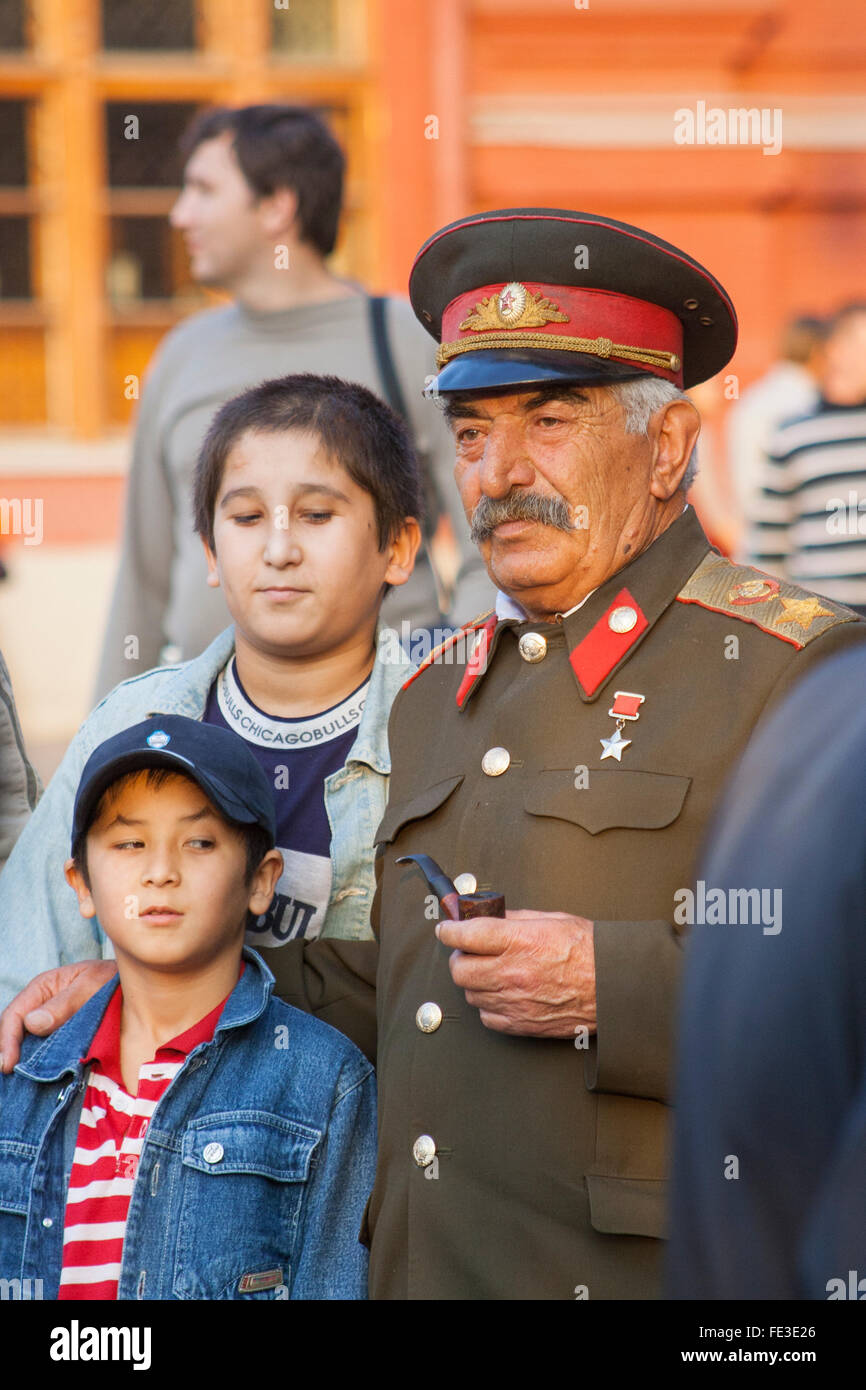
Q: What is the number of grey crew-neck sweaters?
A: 1